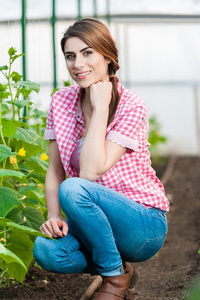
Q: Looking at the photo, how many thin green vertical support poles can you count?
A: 5